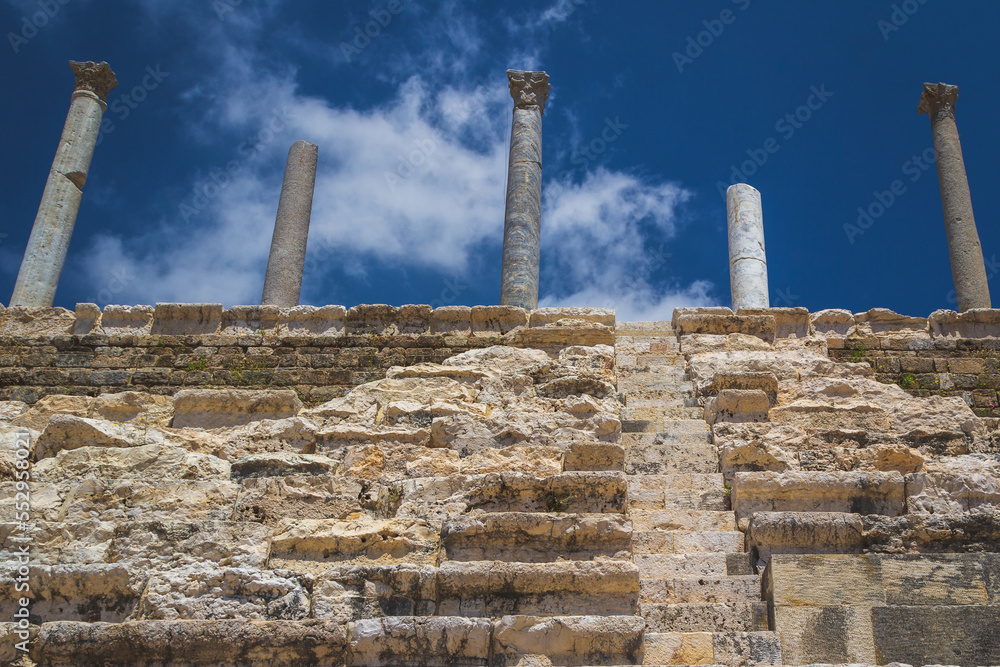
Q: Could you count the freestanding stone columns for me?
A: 5